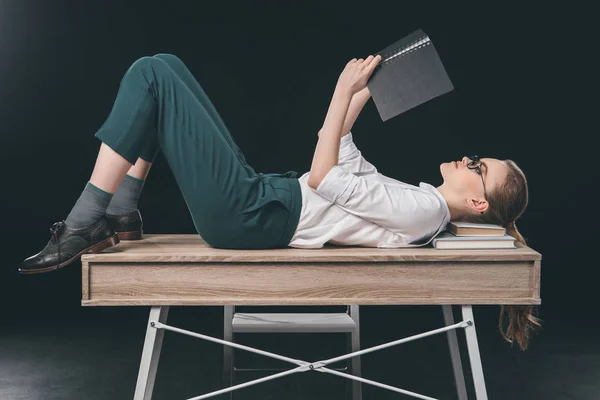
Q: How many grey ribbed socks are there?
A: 2